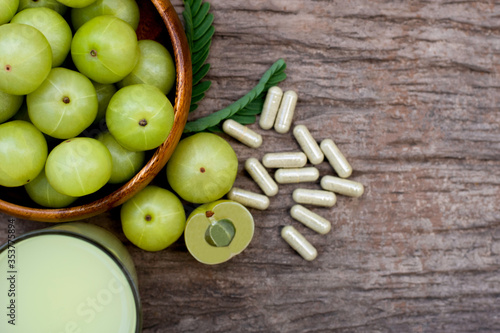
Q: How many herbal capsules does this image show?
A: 13